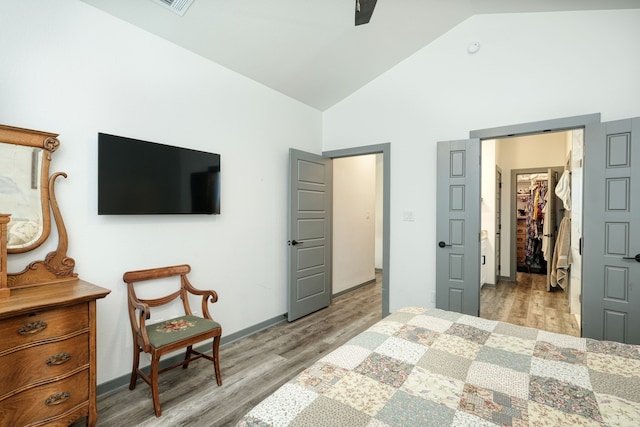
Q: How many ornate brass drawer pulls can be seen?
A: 3